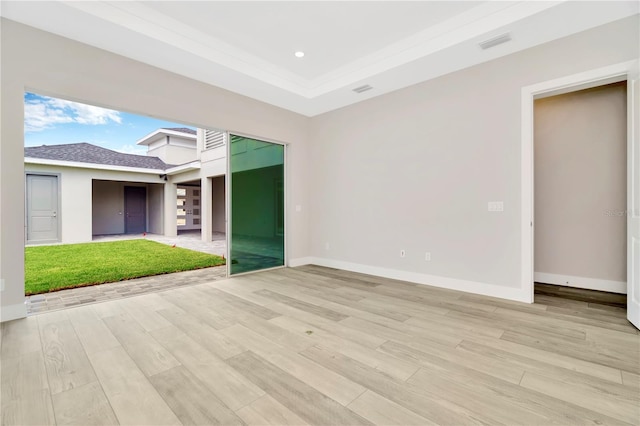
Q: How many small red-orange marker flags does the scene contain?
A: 3